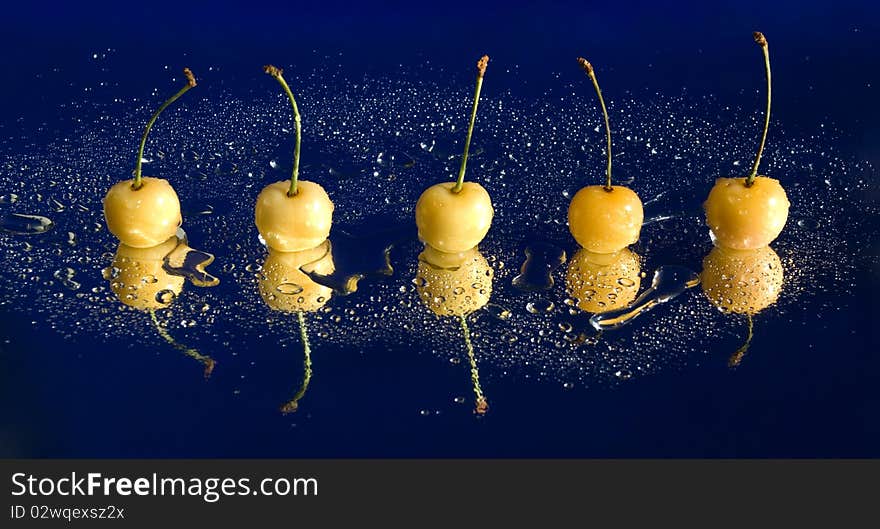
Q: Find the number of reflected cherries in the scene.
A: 5